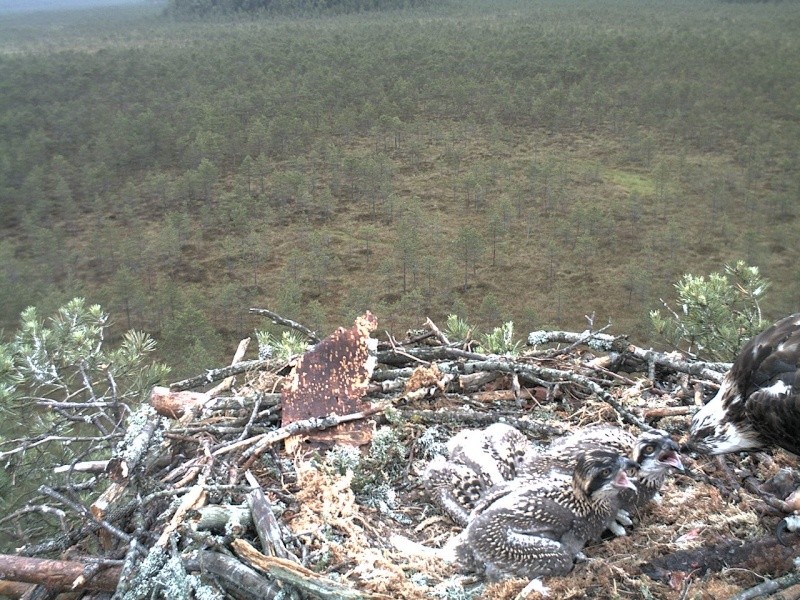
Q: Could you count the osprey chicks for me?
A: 3